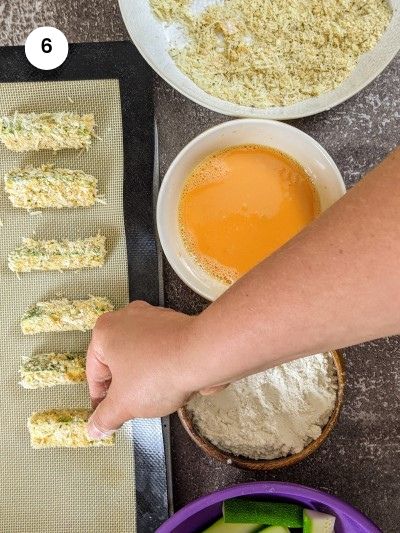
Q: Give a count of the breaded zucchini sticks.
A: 6